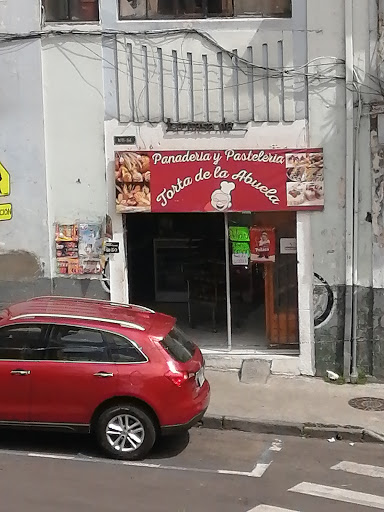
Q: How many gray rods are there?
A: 11